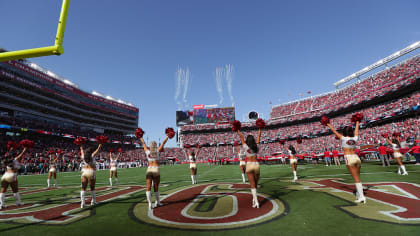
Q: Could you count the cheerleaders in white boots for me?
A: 11